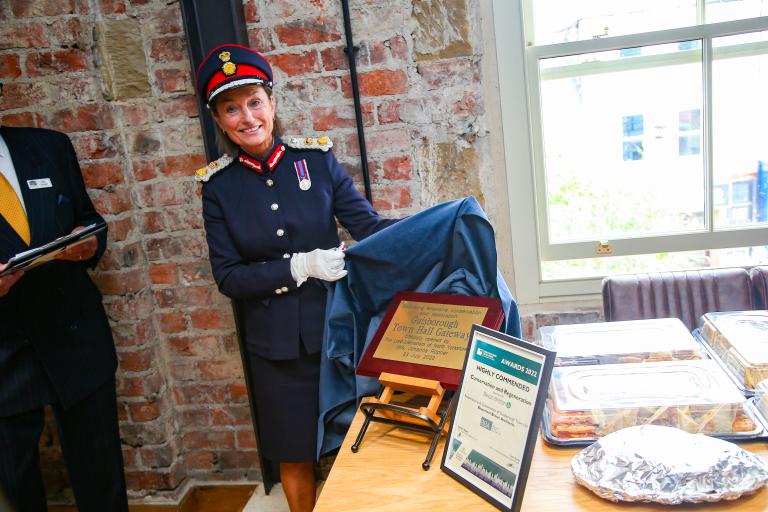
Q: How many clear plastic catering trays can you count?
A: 4